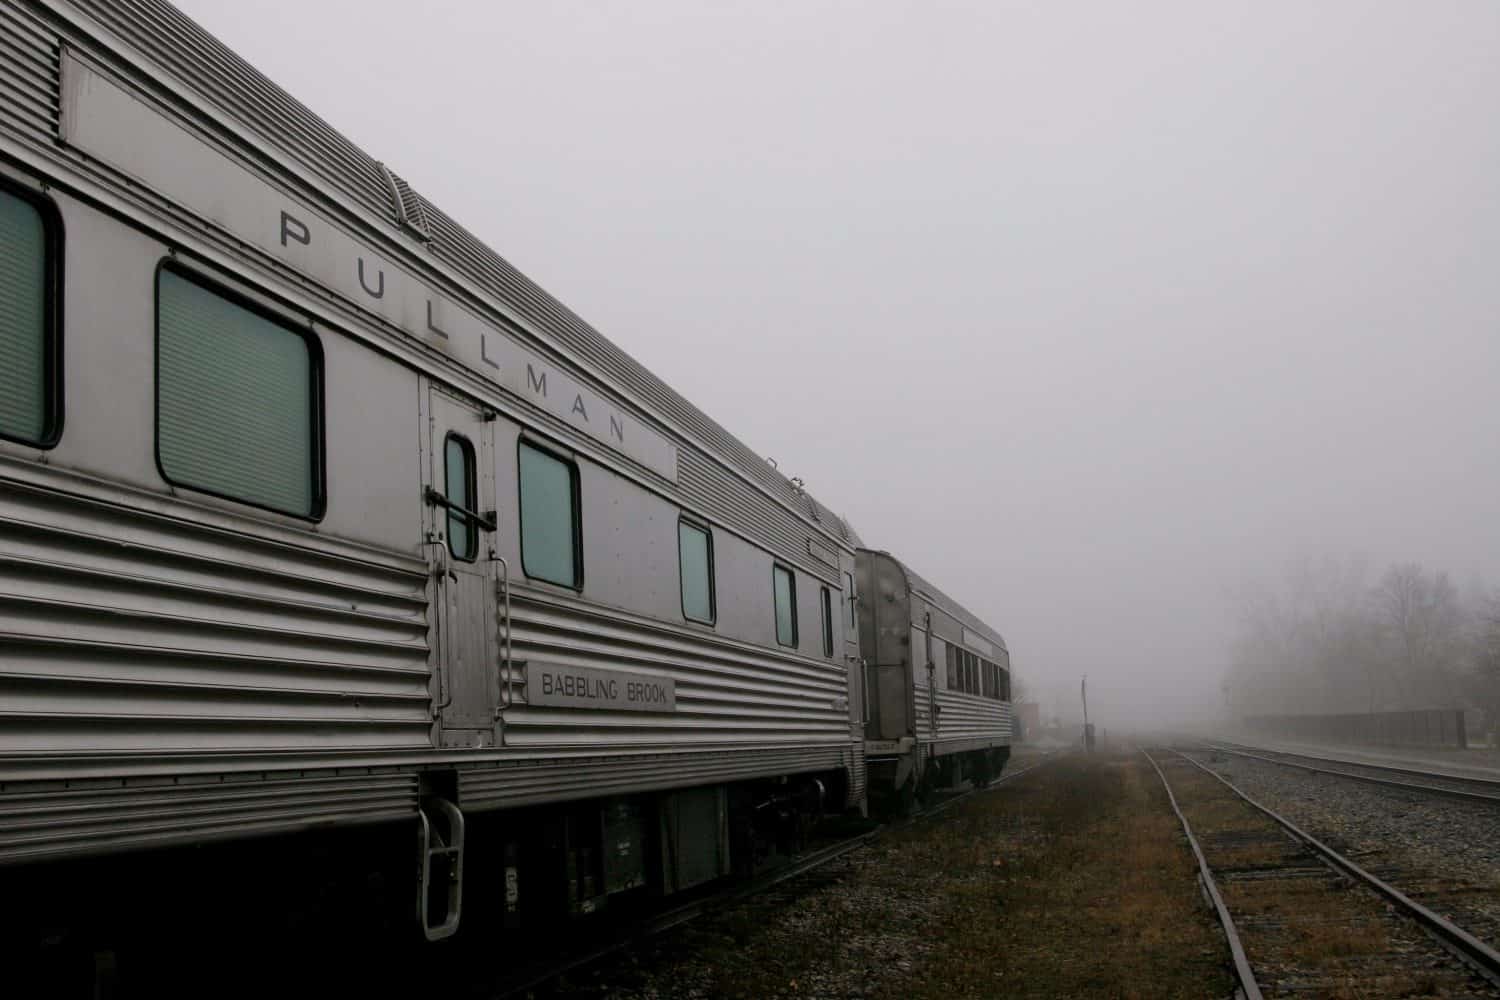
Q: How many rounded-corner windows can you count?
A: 7